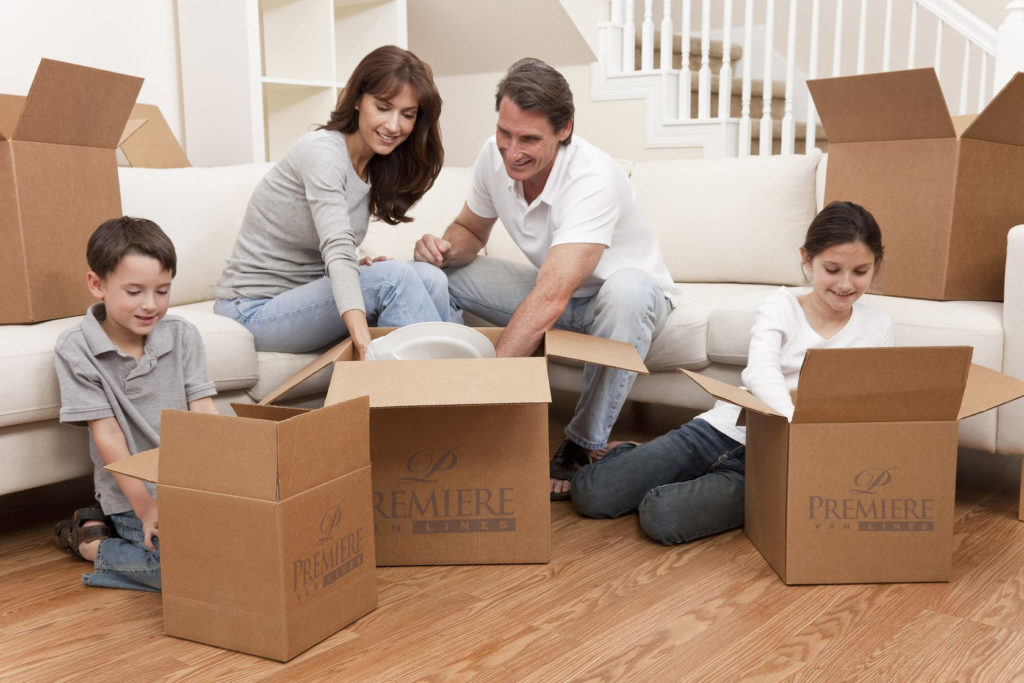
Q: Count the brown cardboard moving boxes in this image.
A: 6